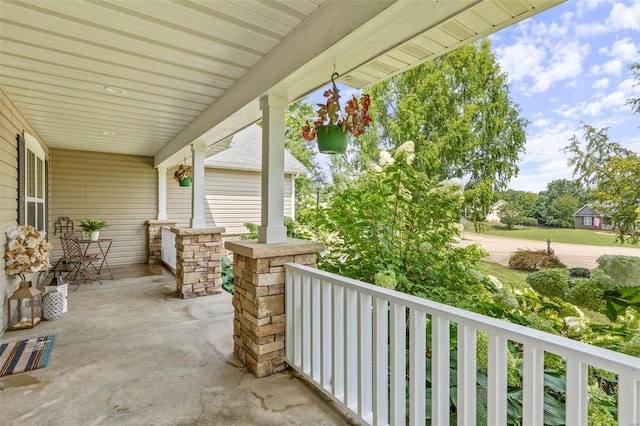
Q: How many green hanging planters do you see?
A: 2